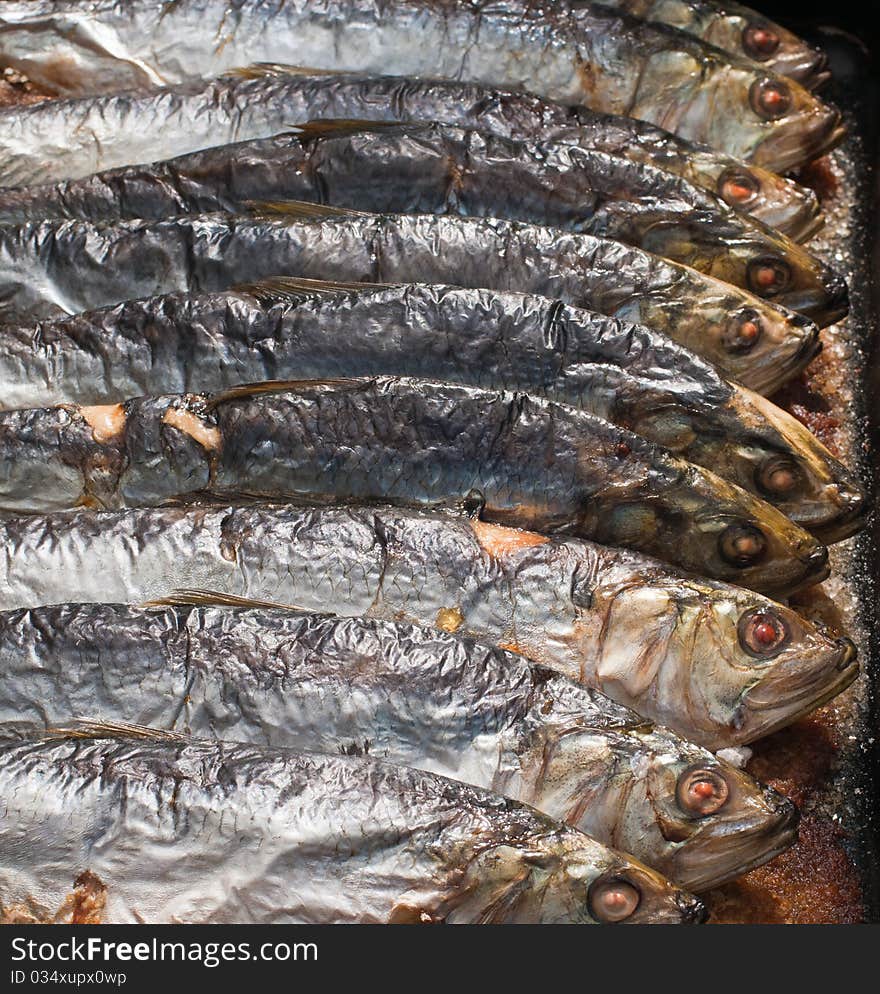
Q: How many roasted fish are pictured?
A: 10